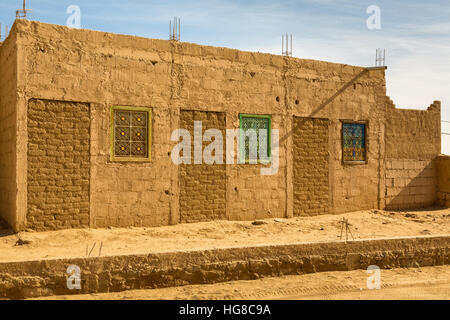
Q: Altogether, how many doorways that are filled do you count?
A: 3